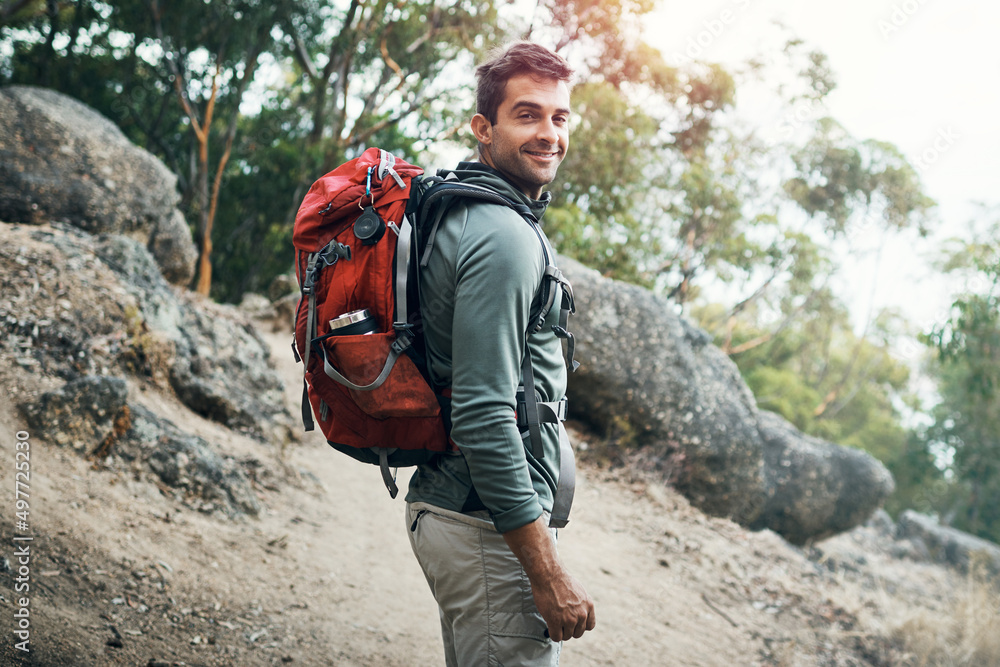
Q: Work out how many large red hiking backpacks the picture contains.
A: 1